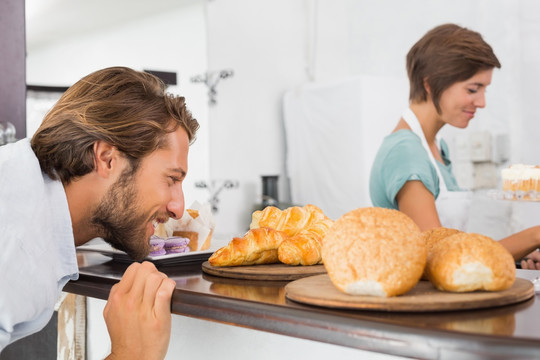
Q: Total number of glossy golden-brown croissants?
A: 3